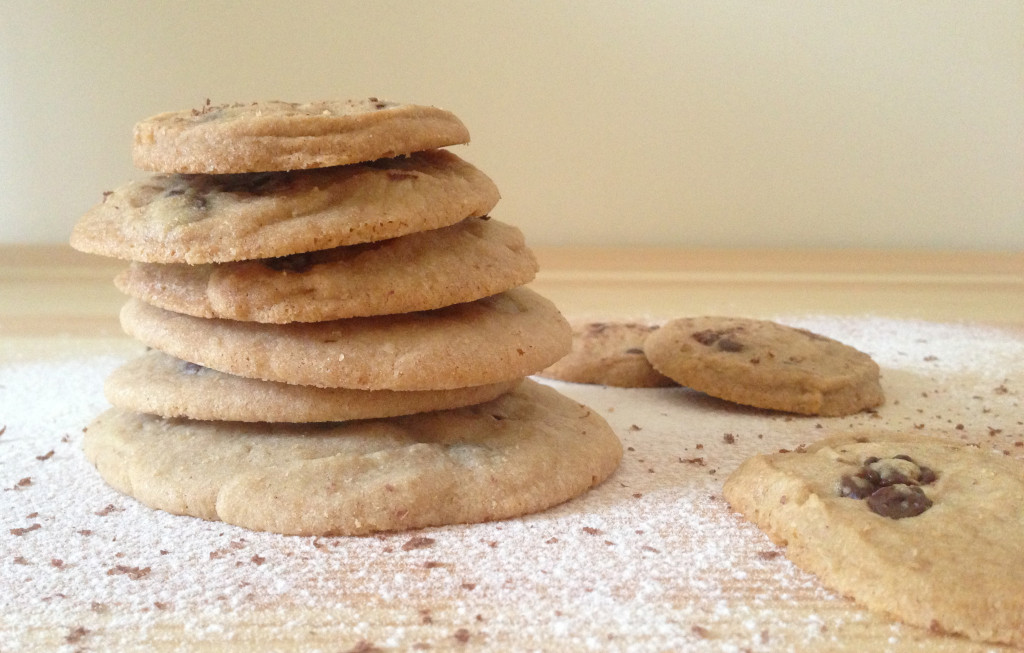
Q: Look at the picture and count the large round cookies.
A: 9